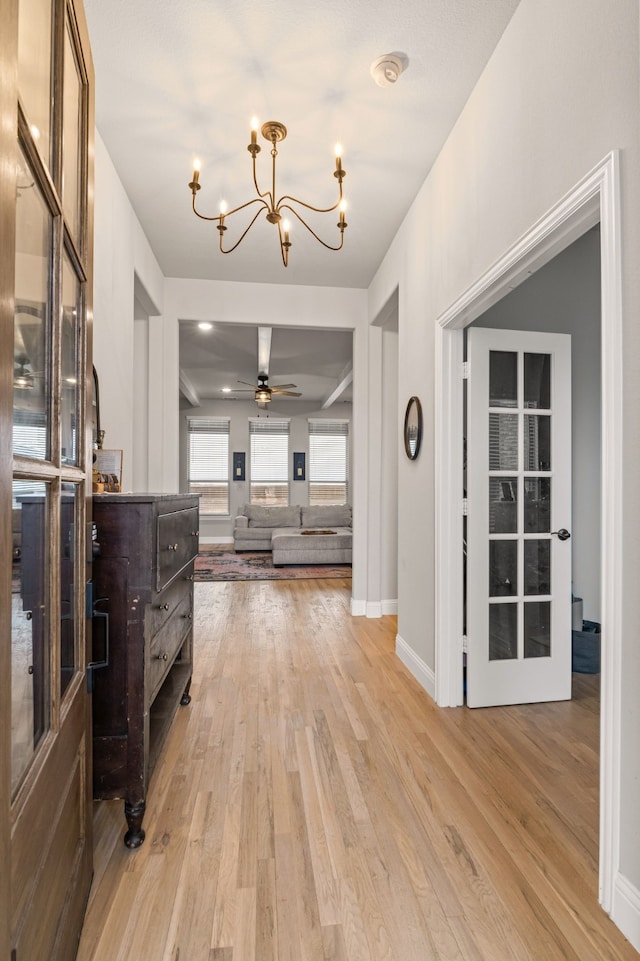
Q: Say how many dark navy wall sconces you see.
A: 2